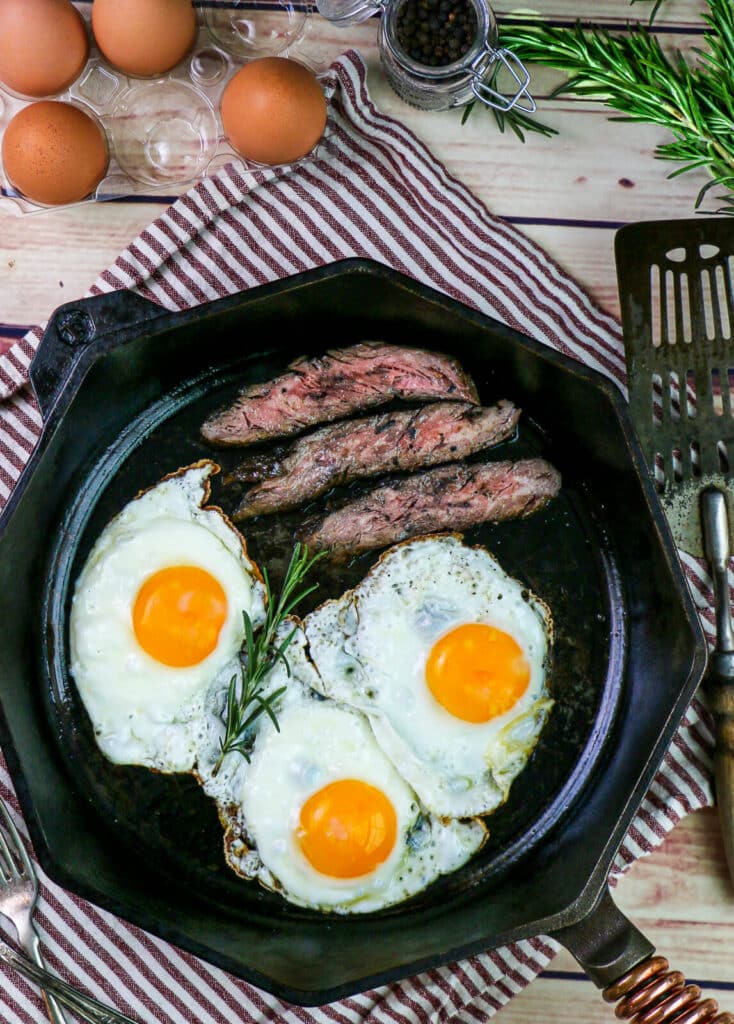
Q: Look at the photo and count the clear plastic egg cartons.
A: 1